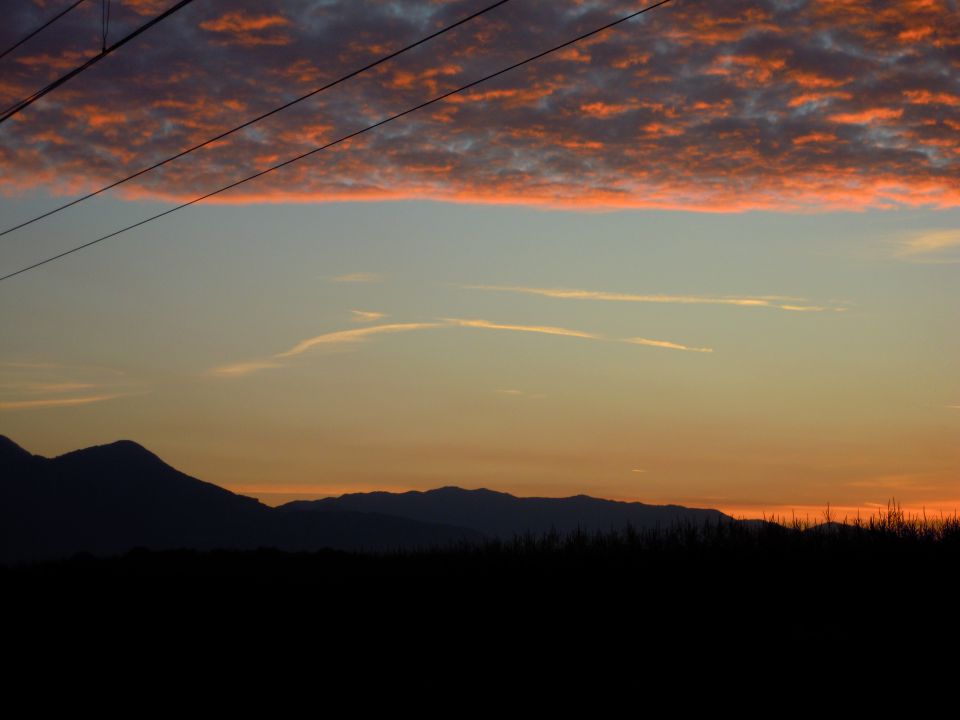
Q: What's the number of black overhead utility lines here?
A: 4